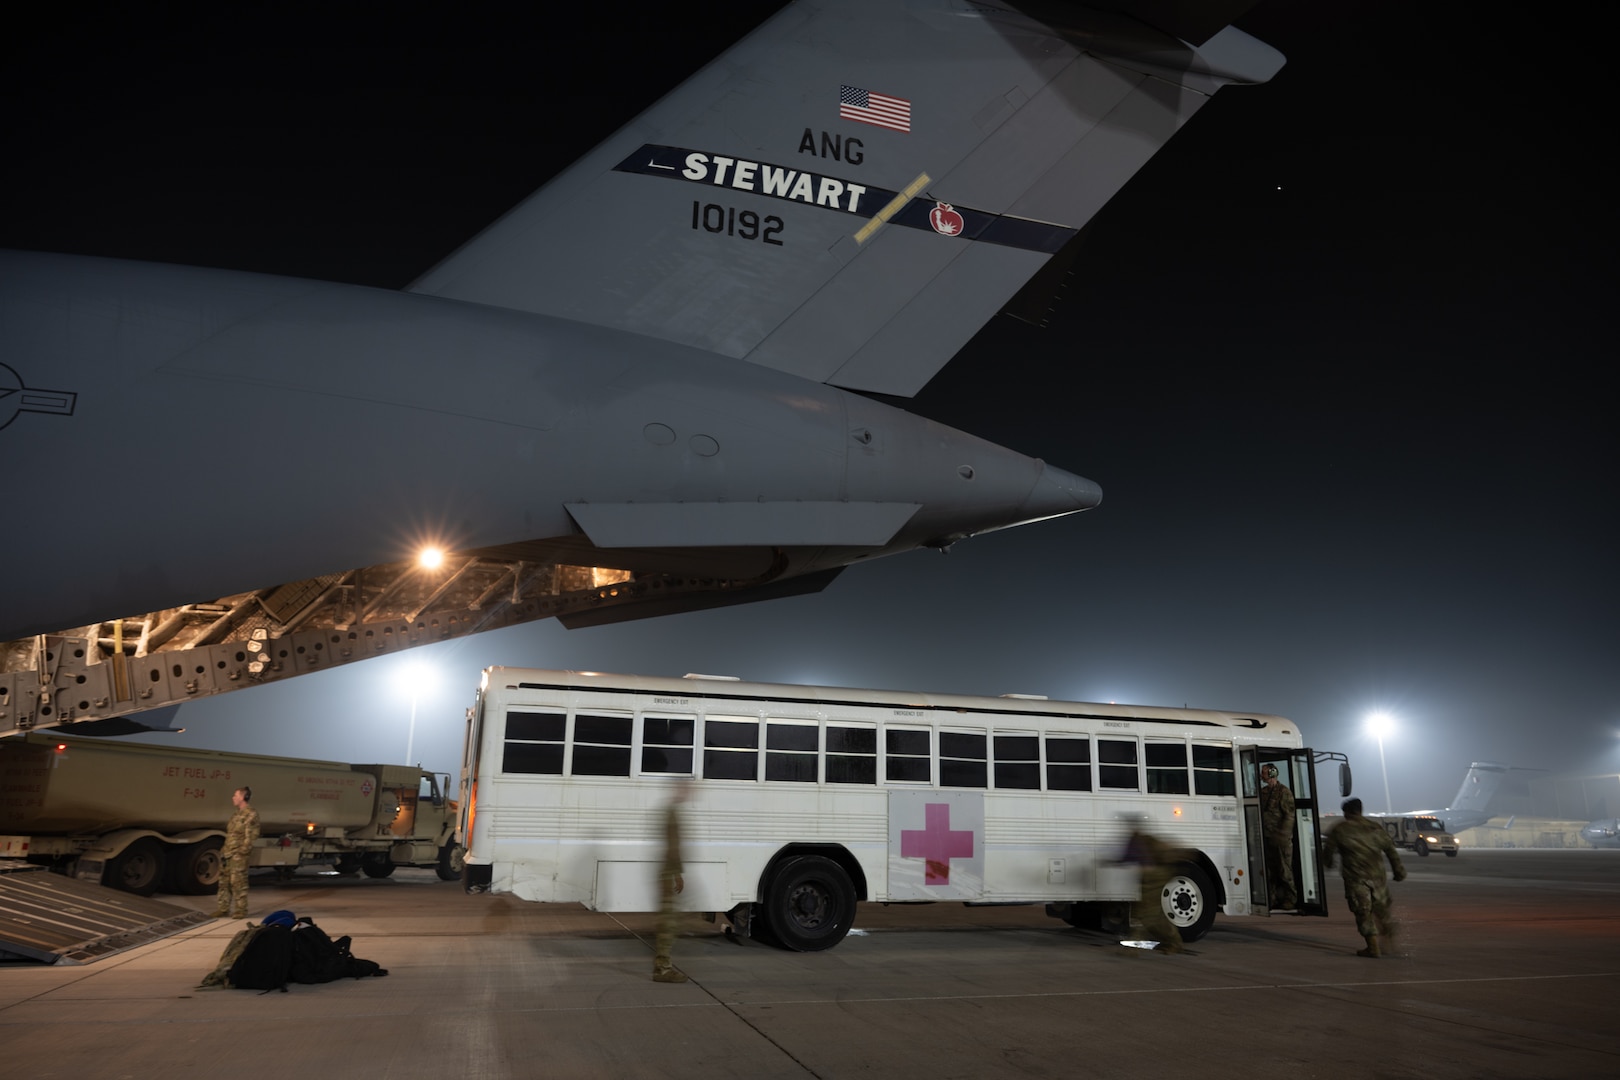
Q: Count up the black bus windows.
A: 13